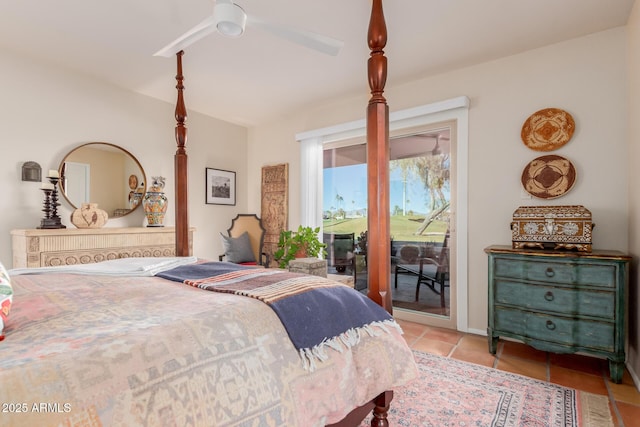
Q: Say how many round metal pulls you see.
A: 3